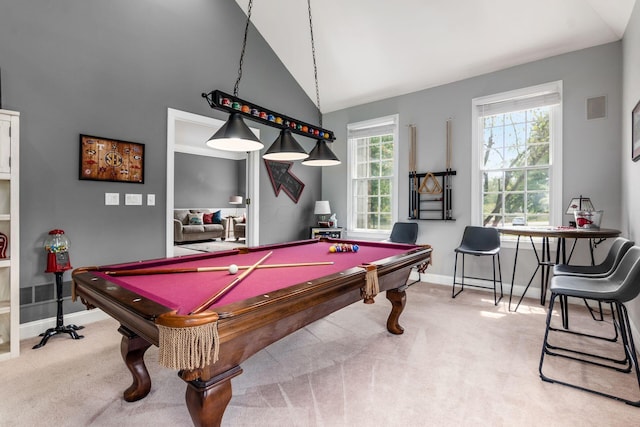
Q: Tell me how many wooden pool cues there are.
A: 7